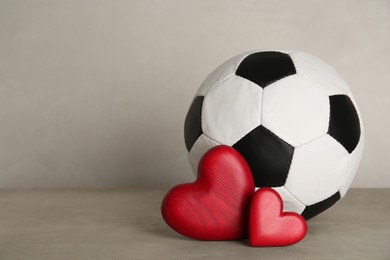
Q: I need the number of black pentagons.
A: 5